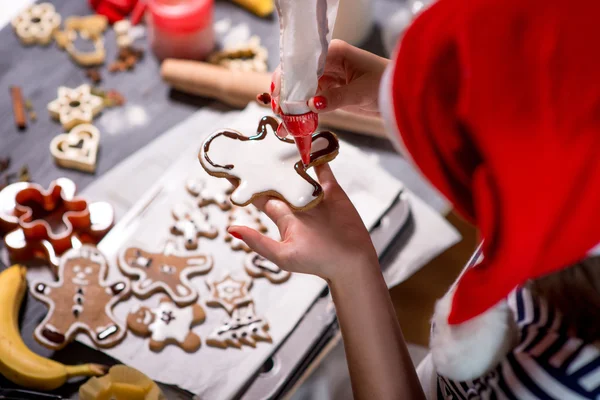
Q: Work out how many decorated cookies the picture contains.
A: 10